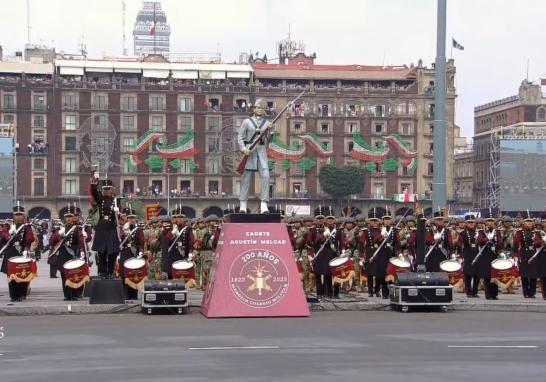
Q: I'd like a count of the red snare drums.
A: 8